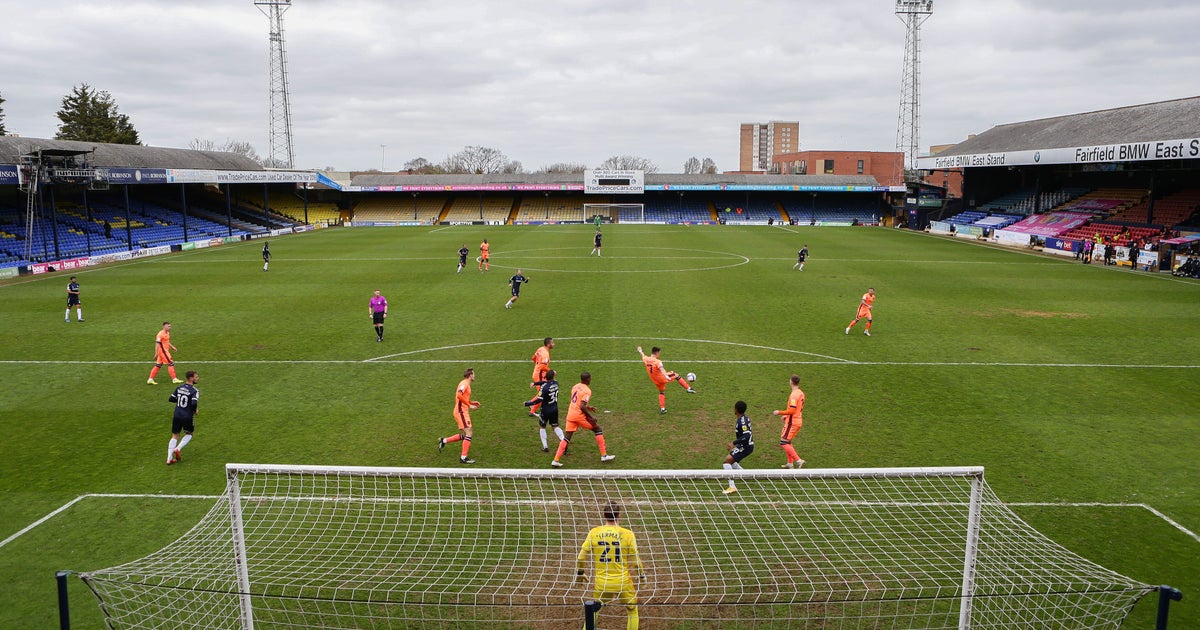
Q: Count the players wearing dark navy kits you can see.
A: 9